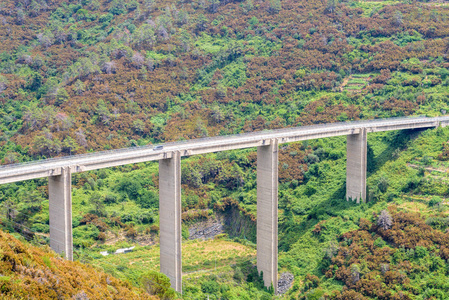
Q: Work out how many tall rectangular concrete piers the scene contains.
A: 4